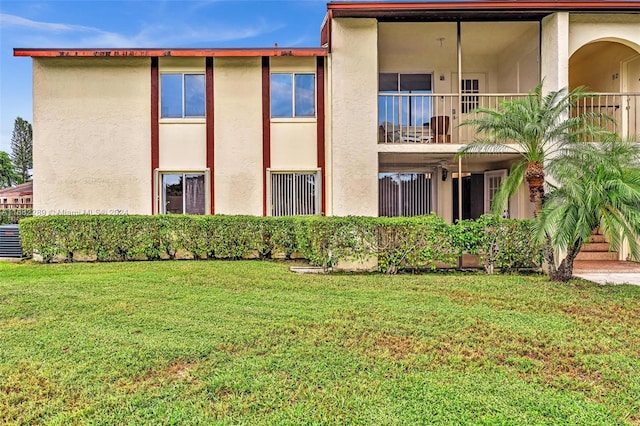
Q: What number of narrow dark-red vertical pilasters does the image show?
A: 4